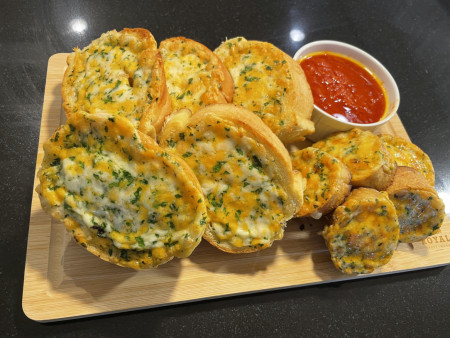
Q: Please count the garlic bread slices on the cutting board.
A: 10